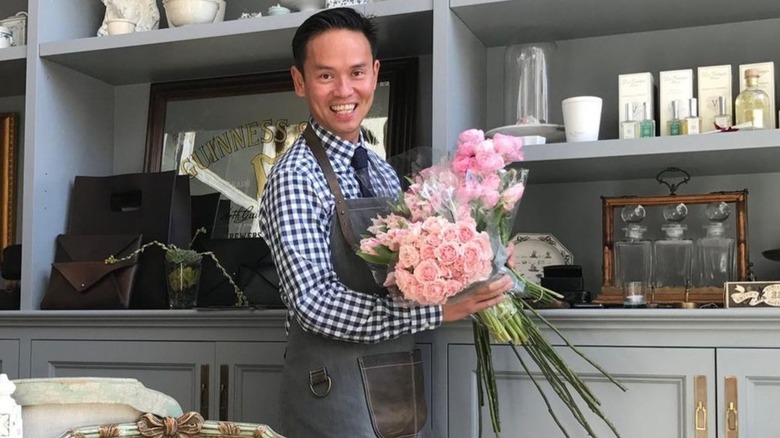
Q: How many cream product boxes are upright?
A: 4